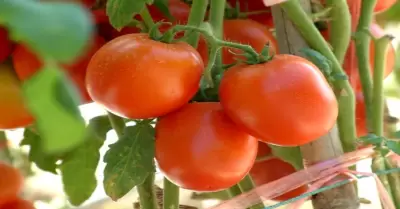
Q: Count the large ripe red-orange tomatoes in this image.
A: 3